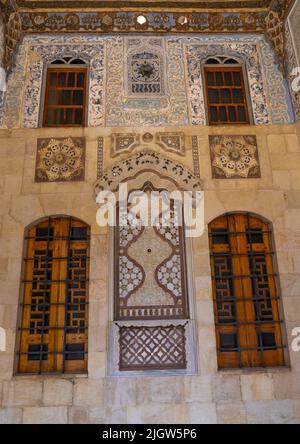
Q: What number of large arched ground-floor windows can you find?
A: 2